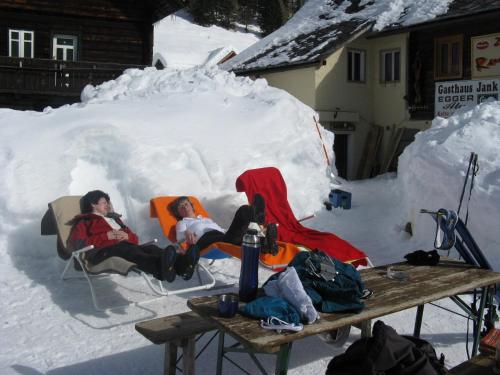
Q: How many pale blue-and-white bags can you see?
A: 1